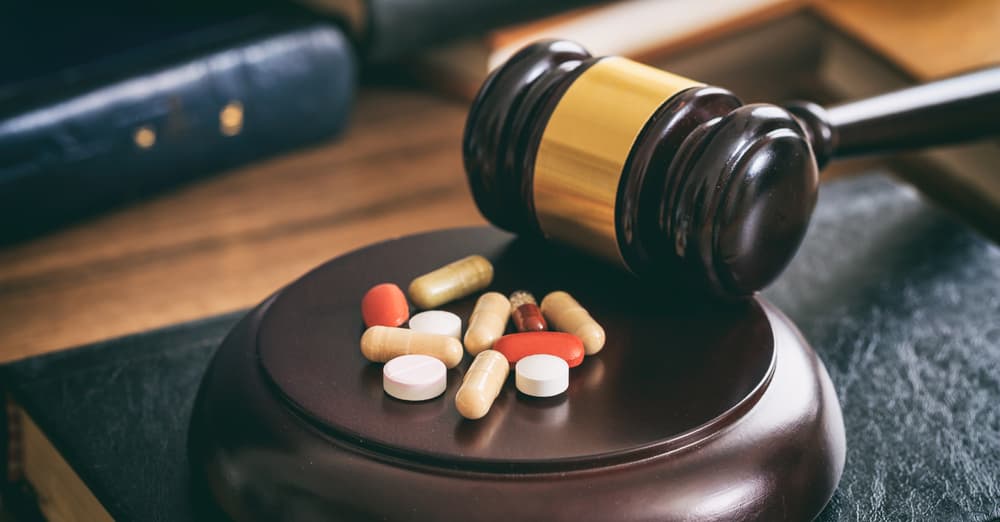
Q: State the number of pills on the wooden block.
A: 11